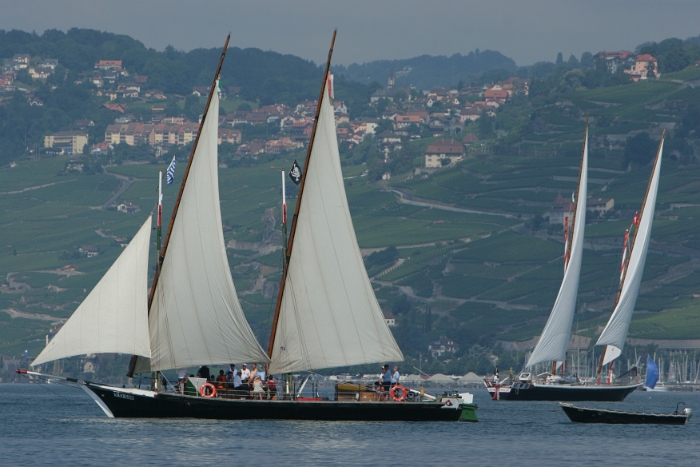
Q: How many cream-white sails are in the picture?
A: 5